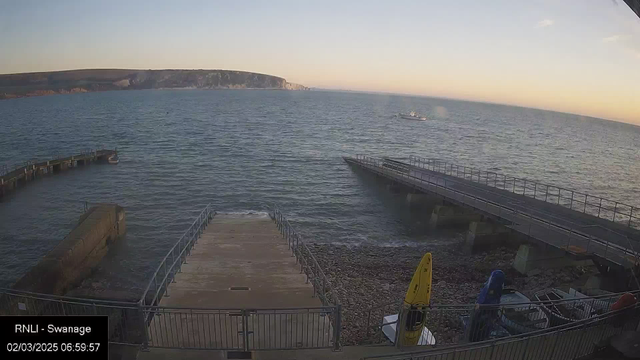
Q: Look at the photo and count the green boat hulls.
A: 0